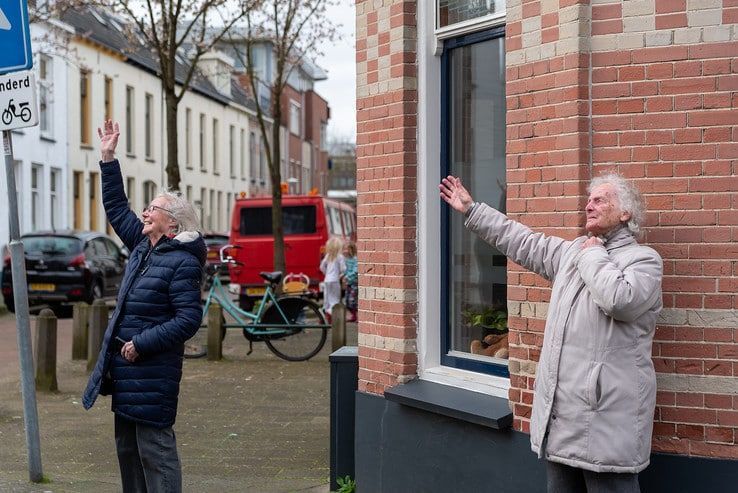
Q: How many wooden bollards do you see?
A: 5